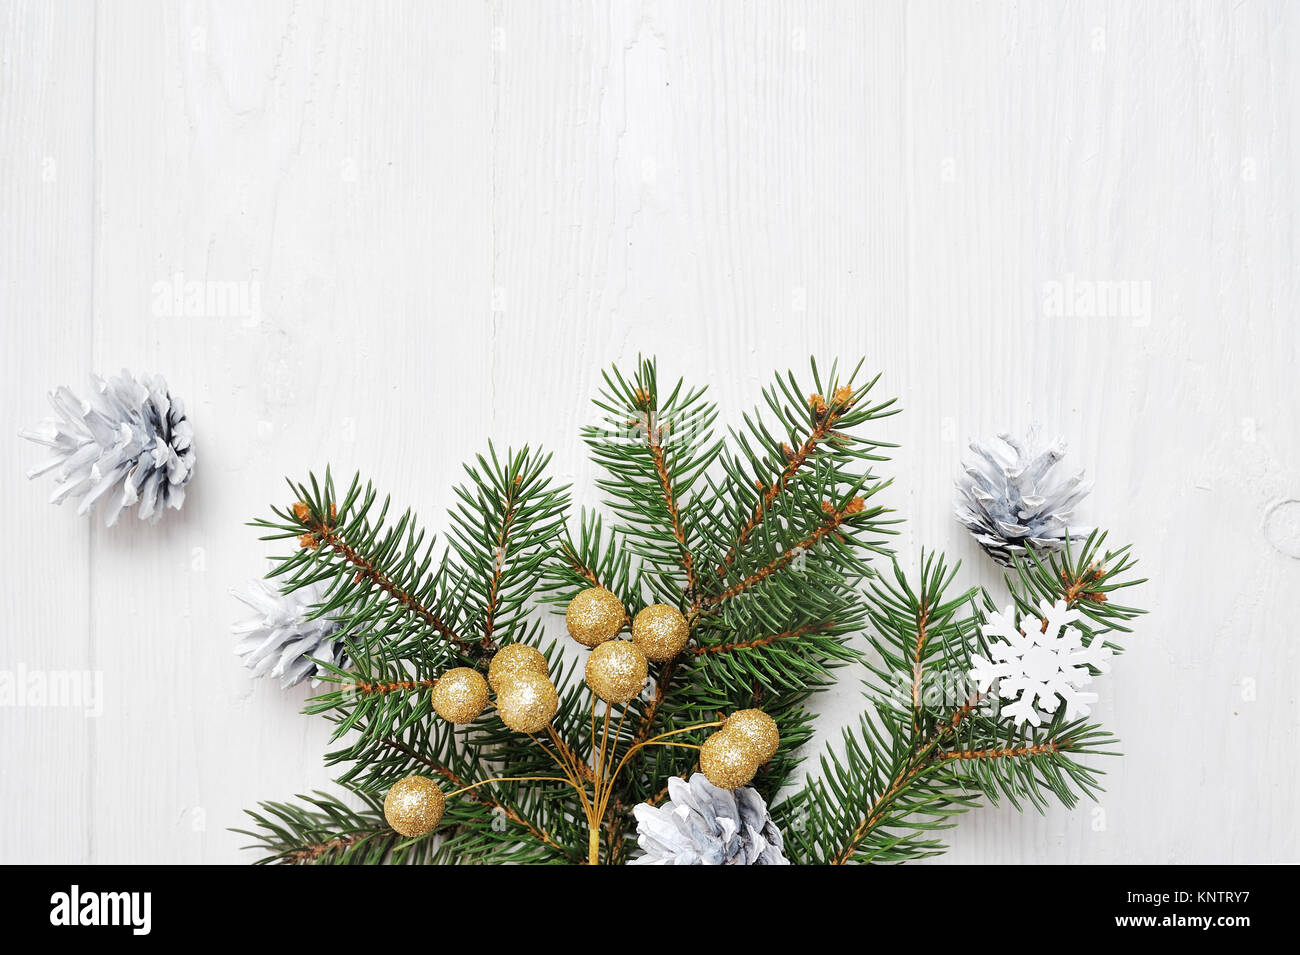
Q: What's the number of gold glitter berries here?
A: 9